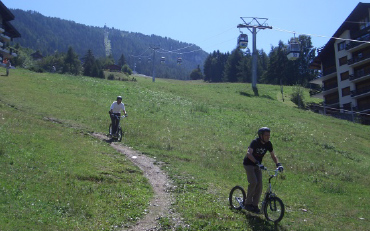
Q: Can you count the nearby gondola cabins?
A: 2